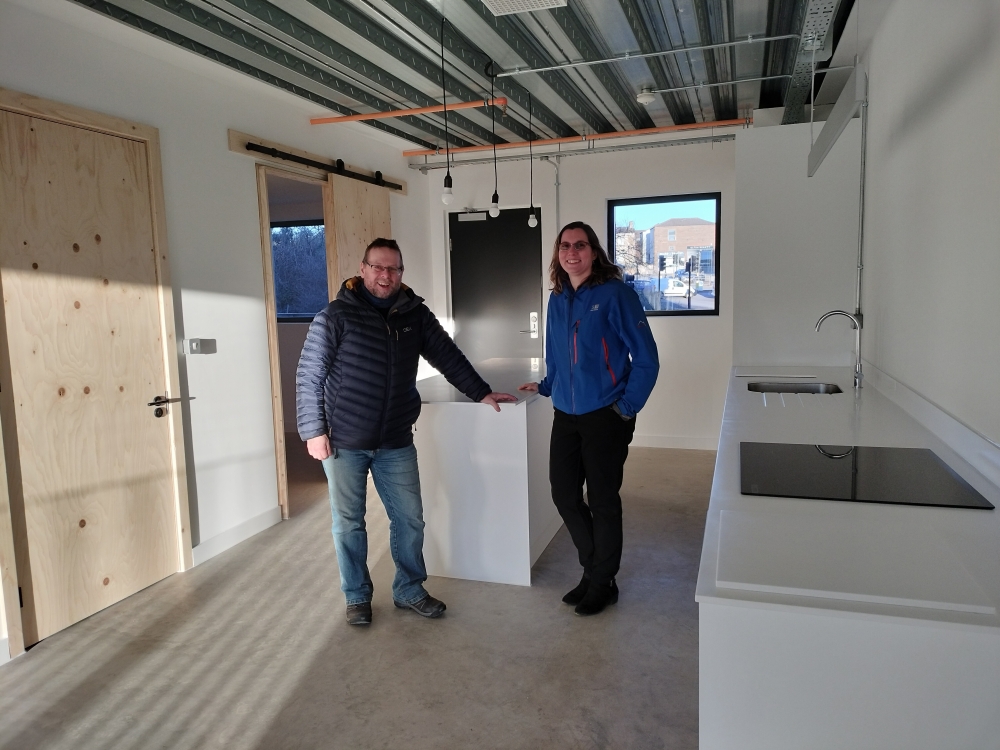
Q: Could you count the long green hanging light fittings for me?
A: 0